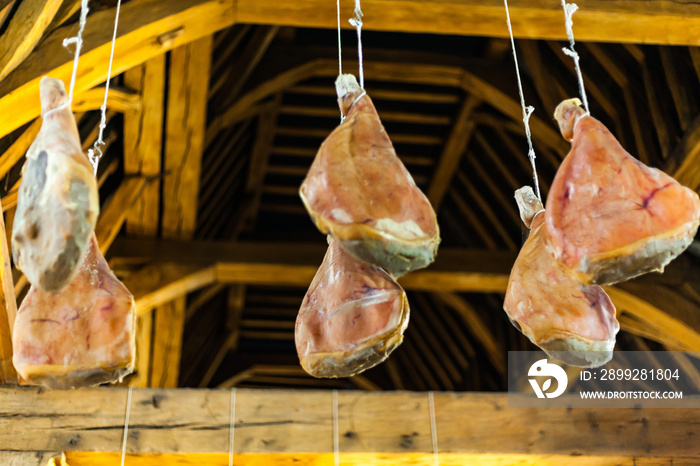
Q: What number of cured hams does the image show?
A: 6